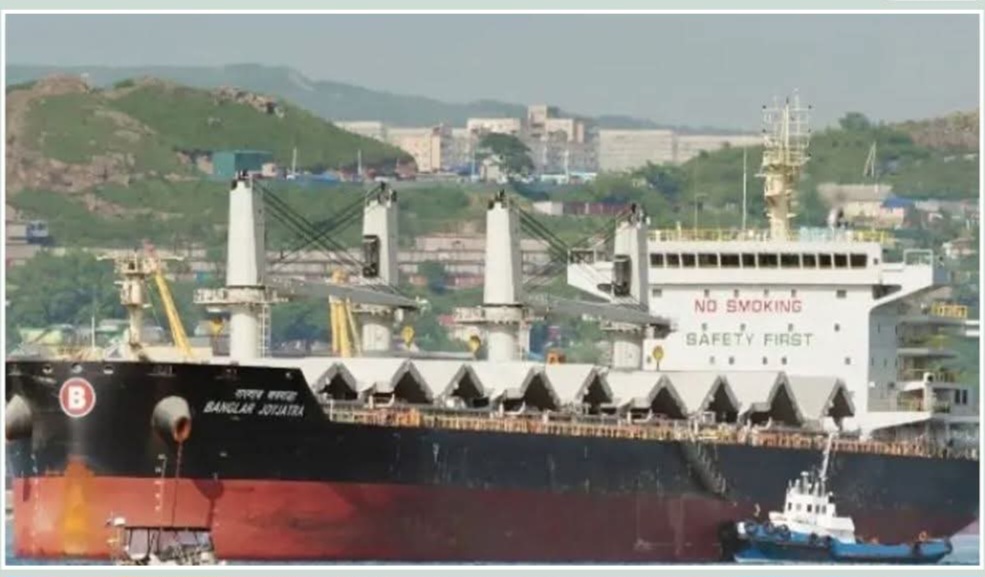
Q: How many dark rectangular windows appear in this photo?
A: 12